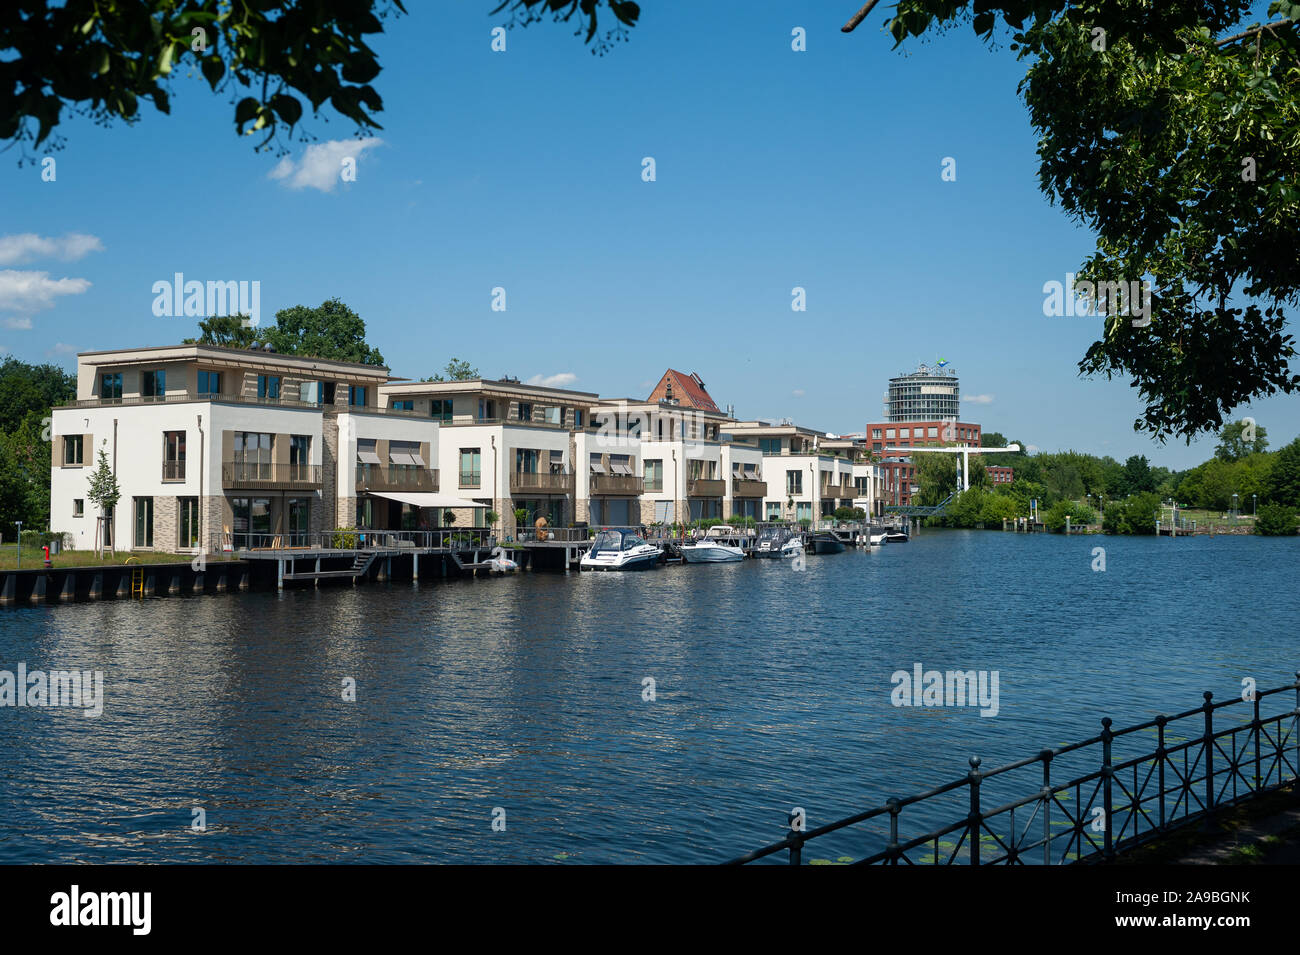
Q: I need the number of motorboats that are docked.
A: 6